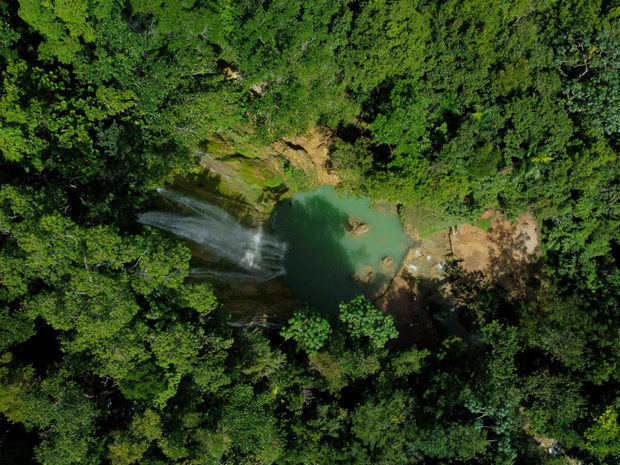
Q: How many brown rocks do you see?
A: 3